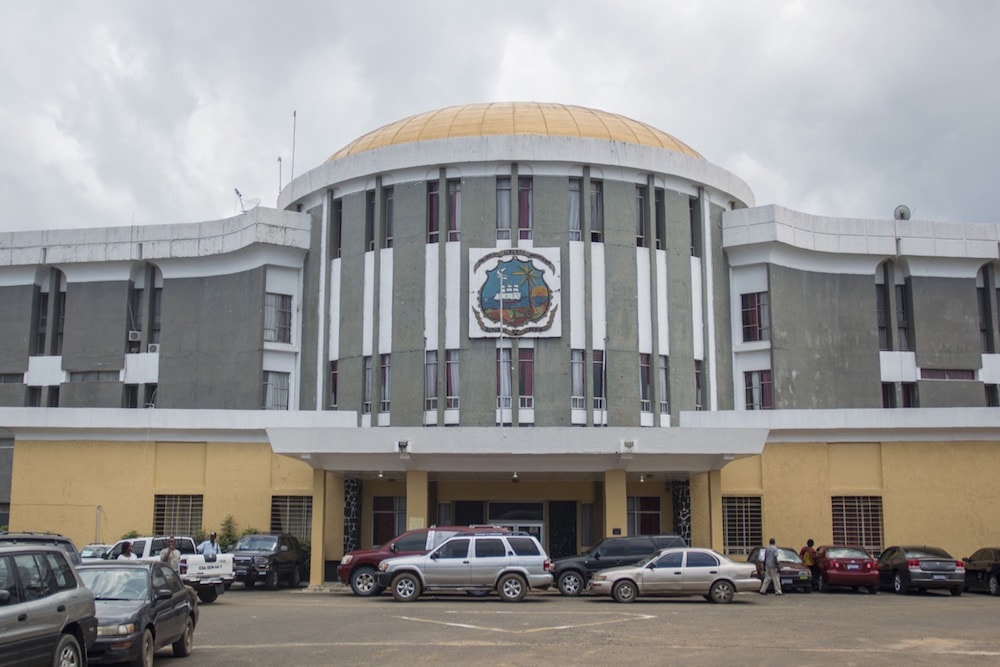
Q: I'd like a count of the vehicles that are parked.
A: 14